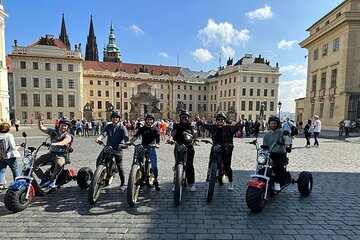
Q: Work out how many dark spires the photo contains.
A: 2